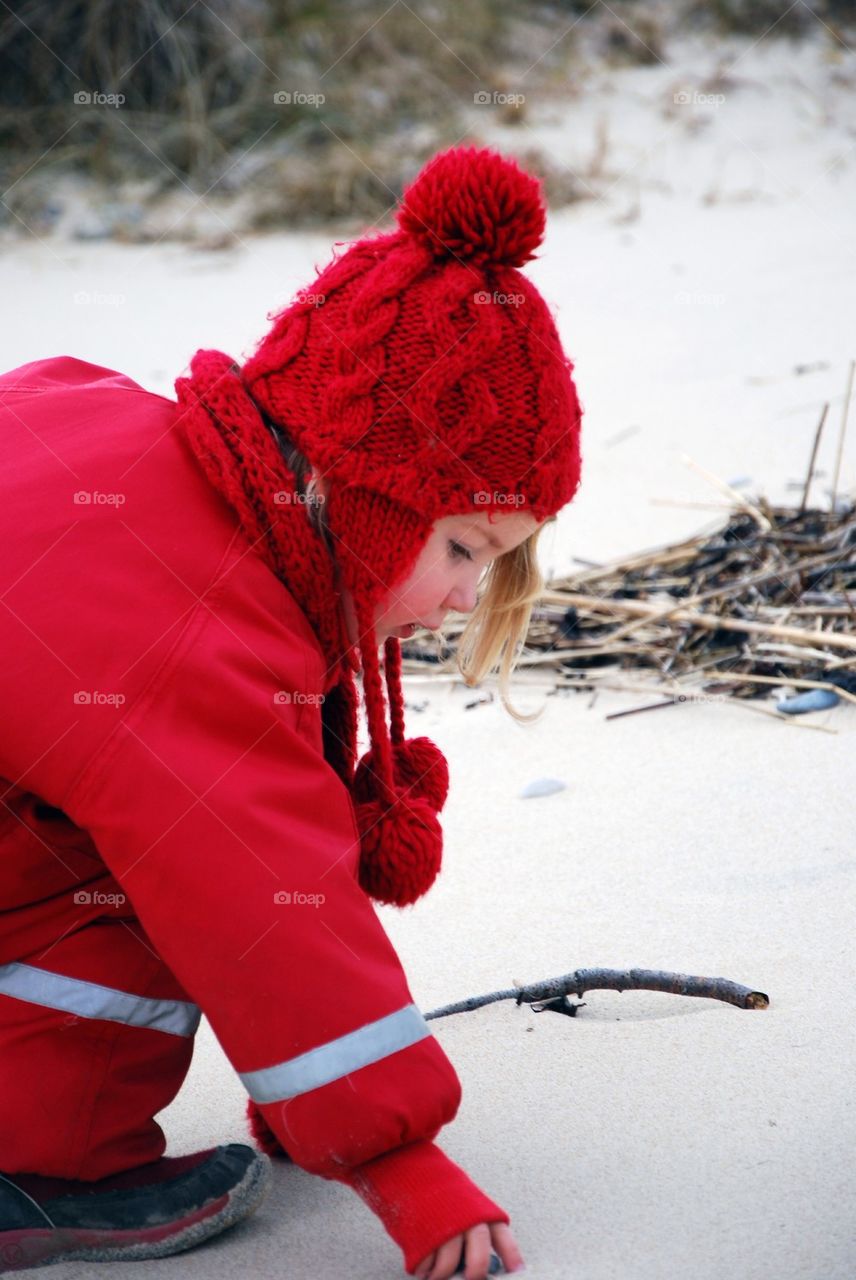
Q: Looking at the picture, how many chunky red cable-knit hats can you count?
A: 1